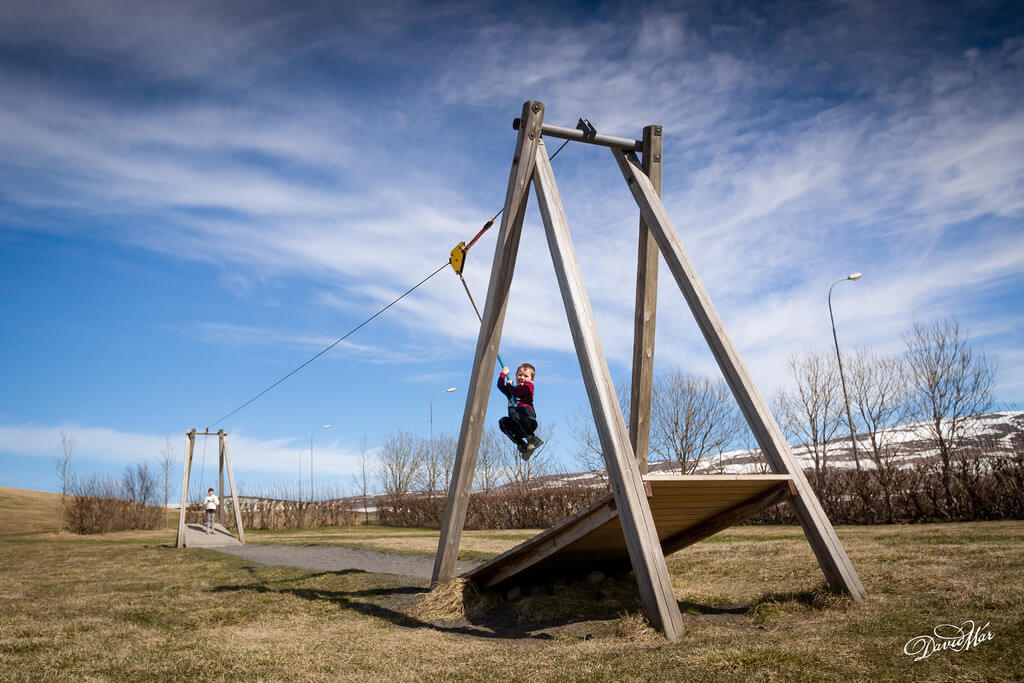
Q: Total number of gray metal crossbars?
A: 2